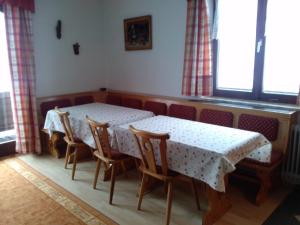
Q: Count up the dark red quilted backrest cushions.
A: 8